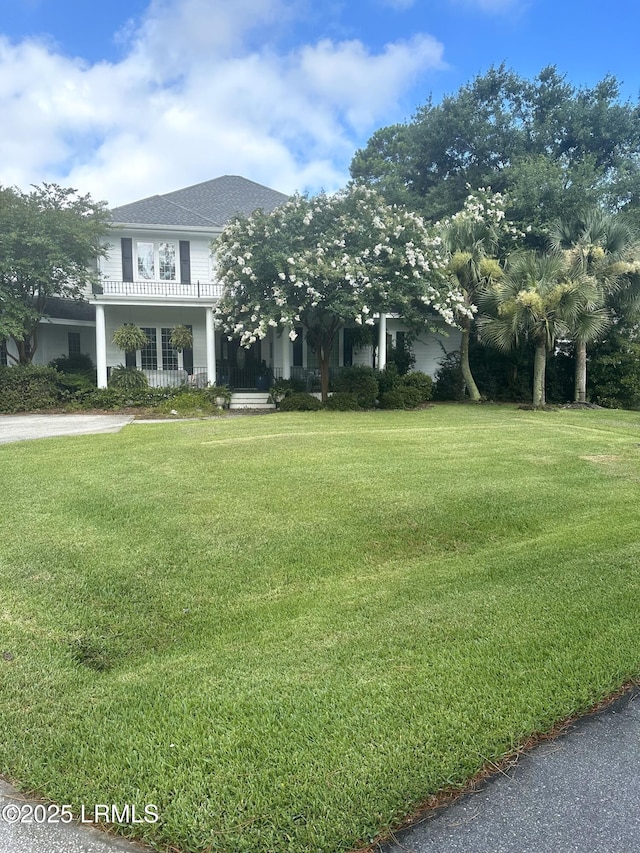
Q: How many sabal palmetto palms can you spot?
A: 3